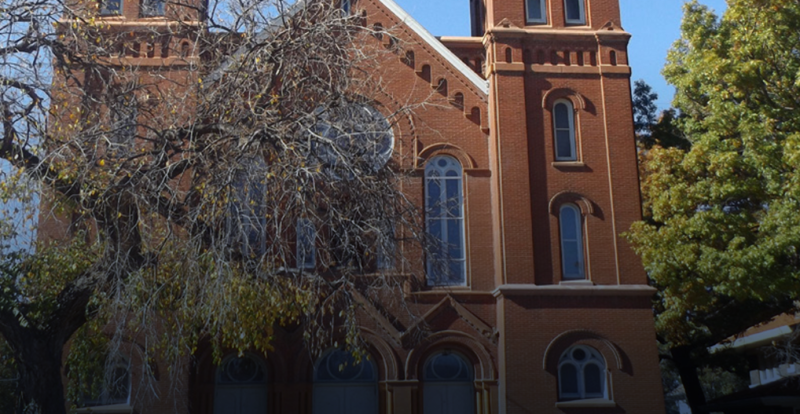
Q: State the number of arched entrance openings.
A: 3